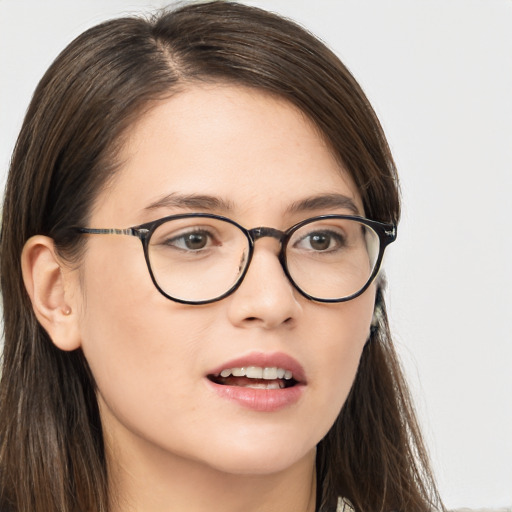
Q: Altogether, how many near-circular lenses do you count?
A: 2